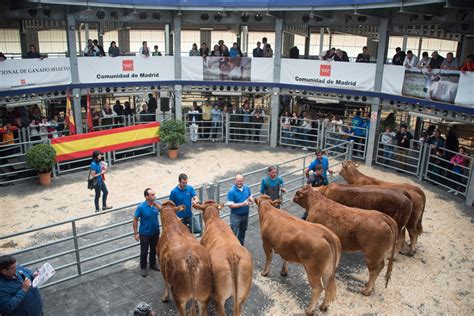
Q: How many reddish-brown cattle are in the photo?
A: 6